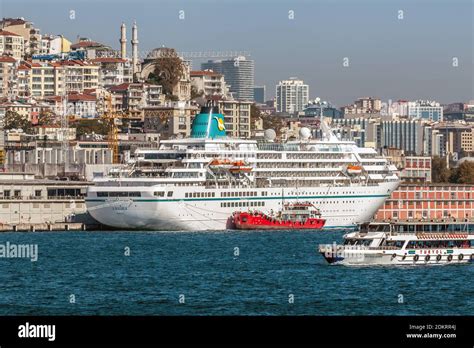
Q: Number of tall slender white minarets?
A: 2